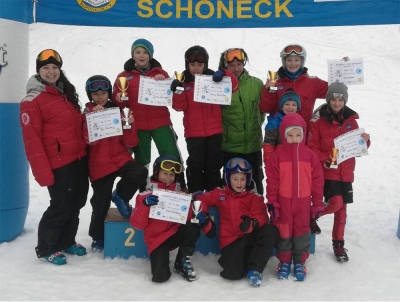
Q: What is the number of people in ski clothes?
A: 11